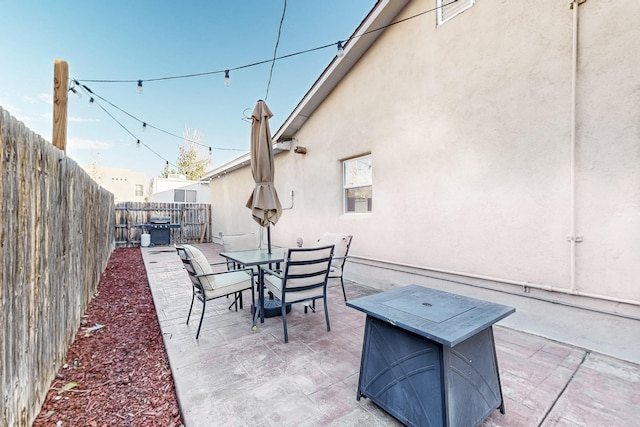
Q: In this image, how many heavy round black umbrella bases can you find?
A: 1